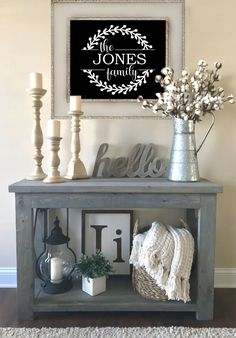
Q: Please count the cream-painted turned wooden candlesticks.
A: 3